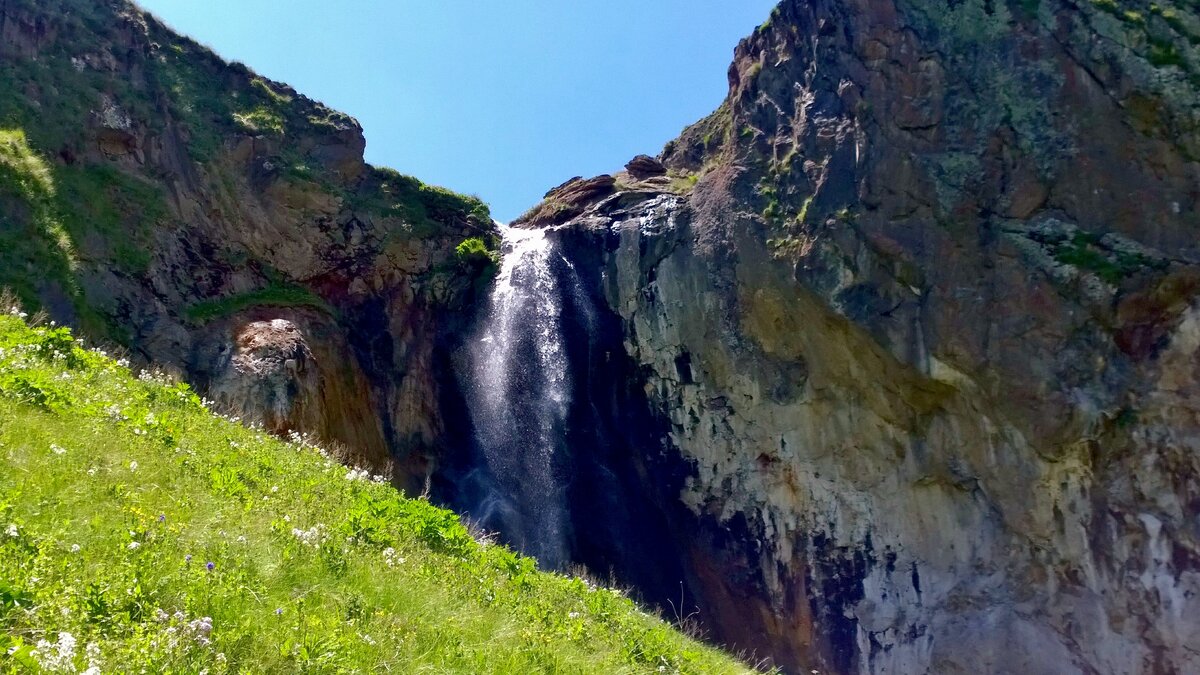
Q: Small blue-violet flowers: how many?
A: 4